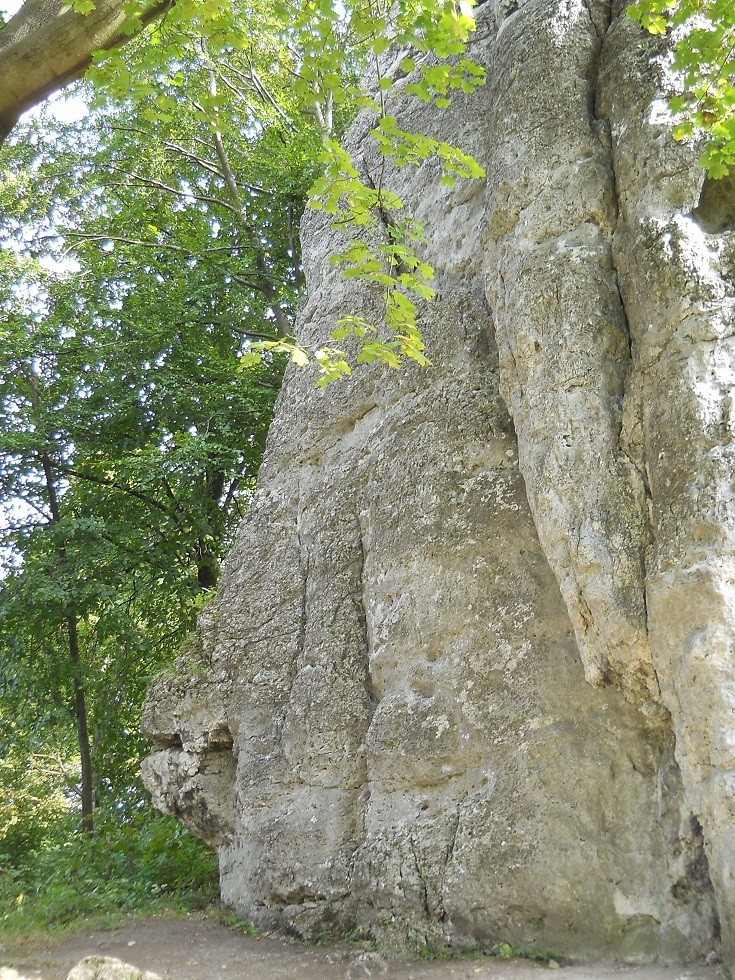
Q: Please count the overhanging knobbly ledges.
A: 1